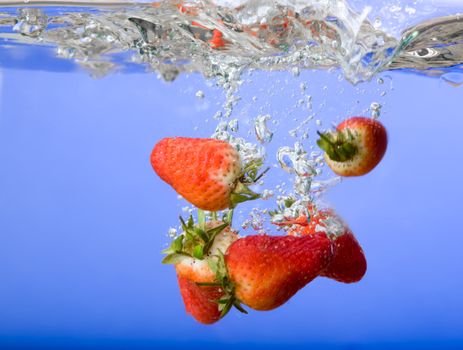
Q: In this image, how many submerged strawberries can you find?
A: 5